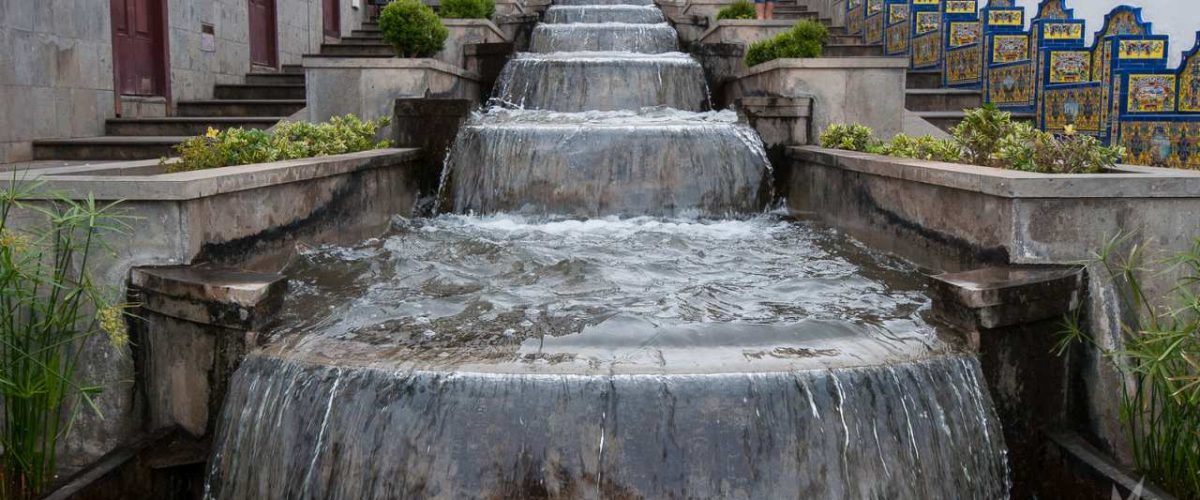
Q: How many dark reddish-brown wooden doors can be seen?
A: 3